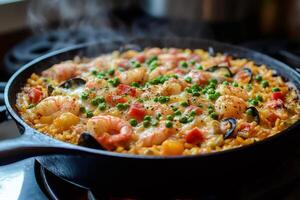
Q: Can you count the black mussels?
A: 6